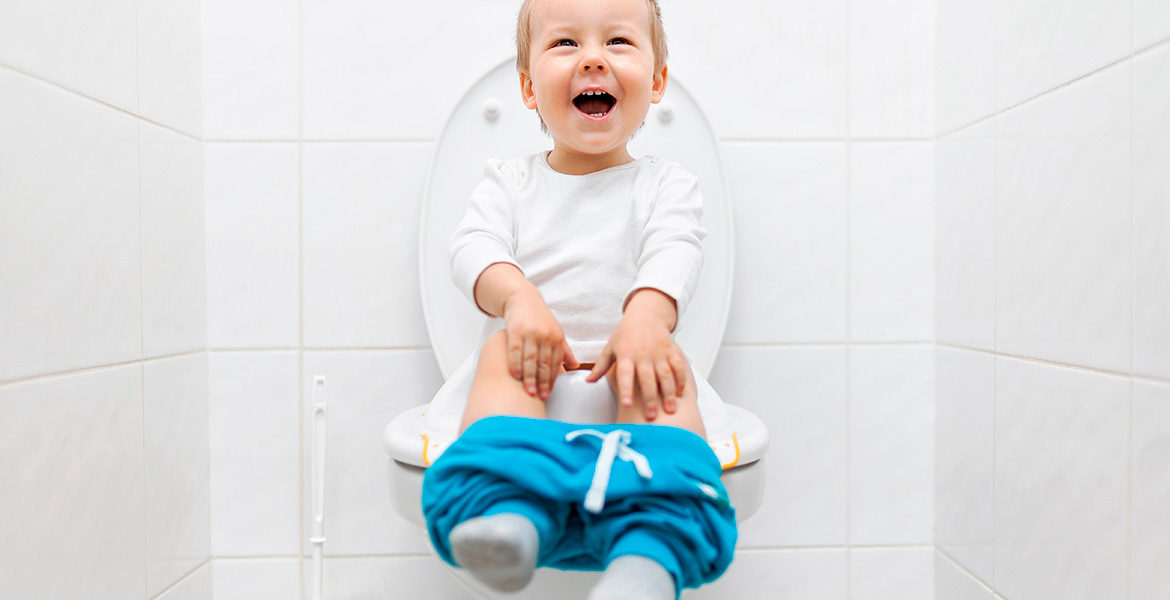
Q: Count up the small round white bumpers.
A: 2